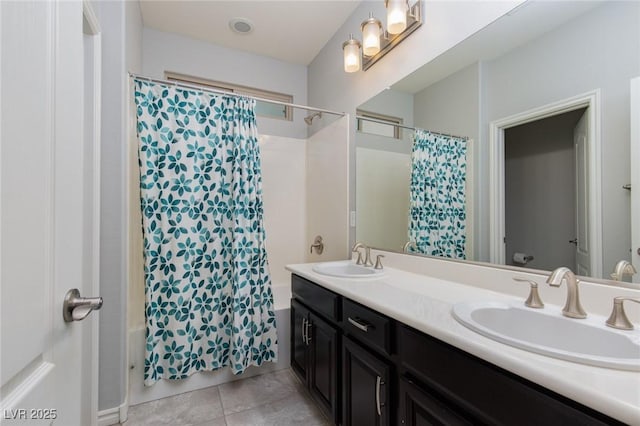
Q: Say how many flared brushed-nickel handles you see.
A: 4